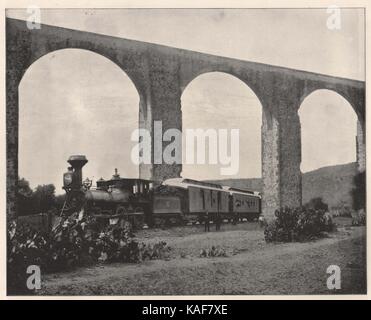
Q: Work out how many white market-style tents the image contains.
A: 0